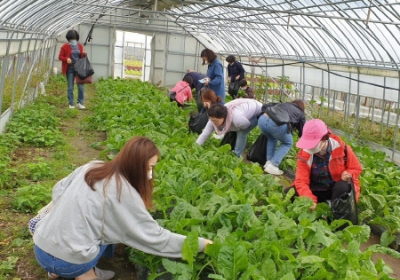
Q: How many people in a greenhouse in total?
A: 11